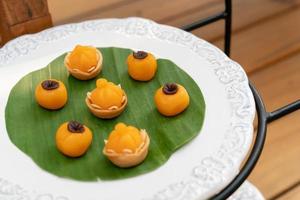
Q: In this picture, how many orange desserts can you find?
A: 7